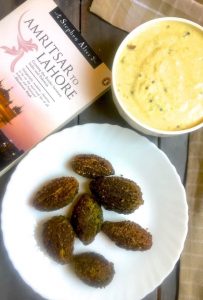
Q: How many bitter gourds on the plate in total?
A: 7